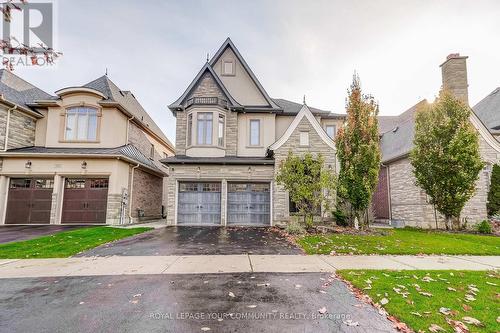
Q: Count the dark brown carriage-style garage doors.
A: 2